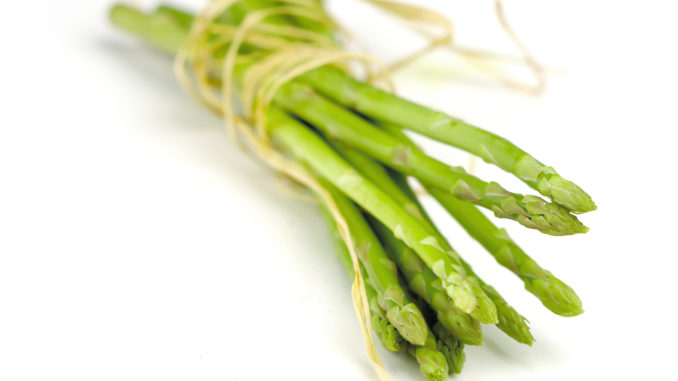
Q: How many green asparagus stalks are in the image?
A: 11